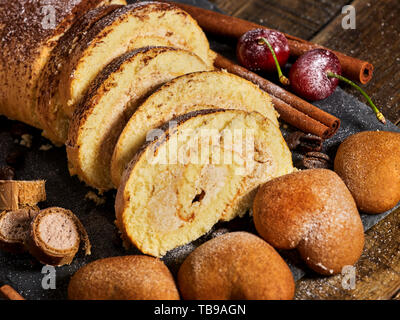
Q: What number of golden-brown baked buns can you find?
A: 4